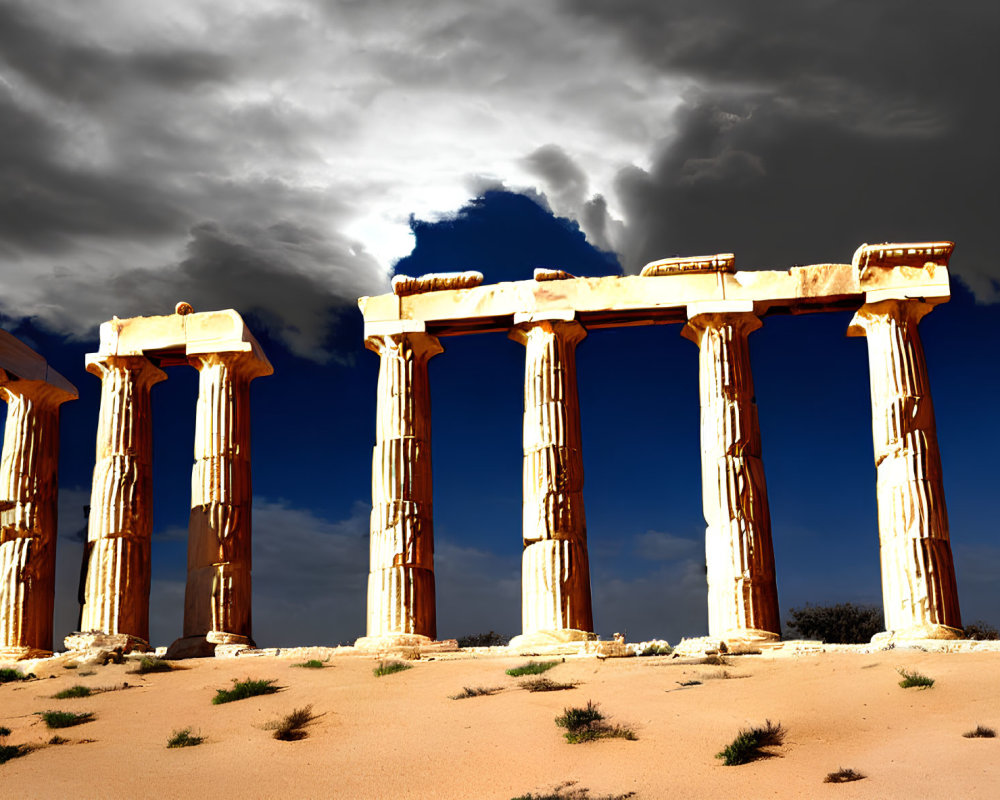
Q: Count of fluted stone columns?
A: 7